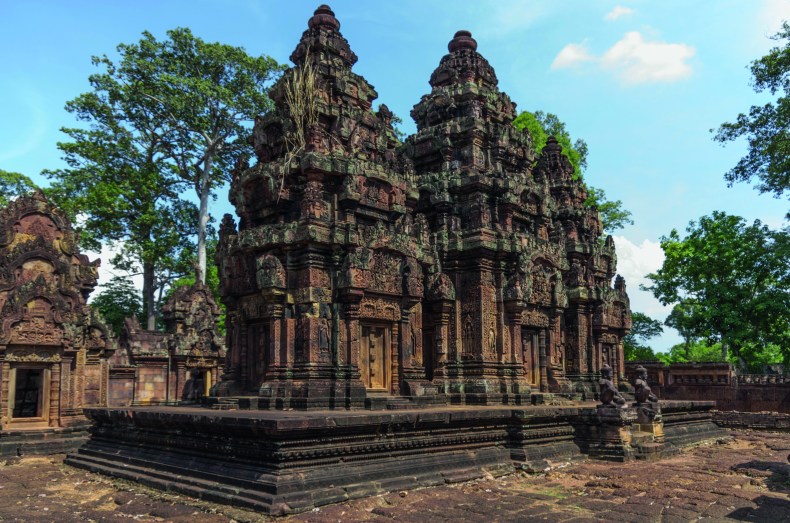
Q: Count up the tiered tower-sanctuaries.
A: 3